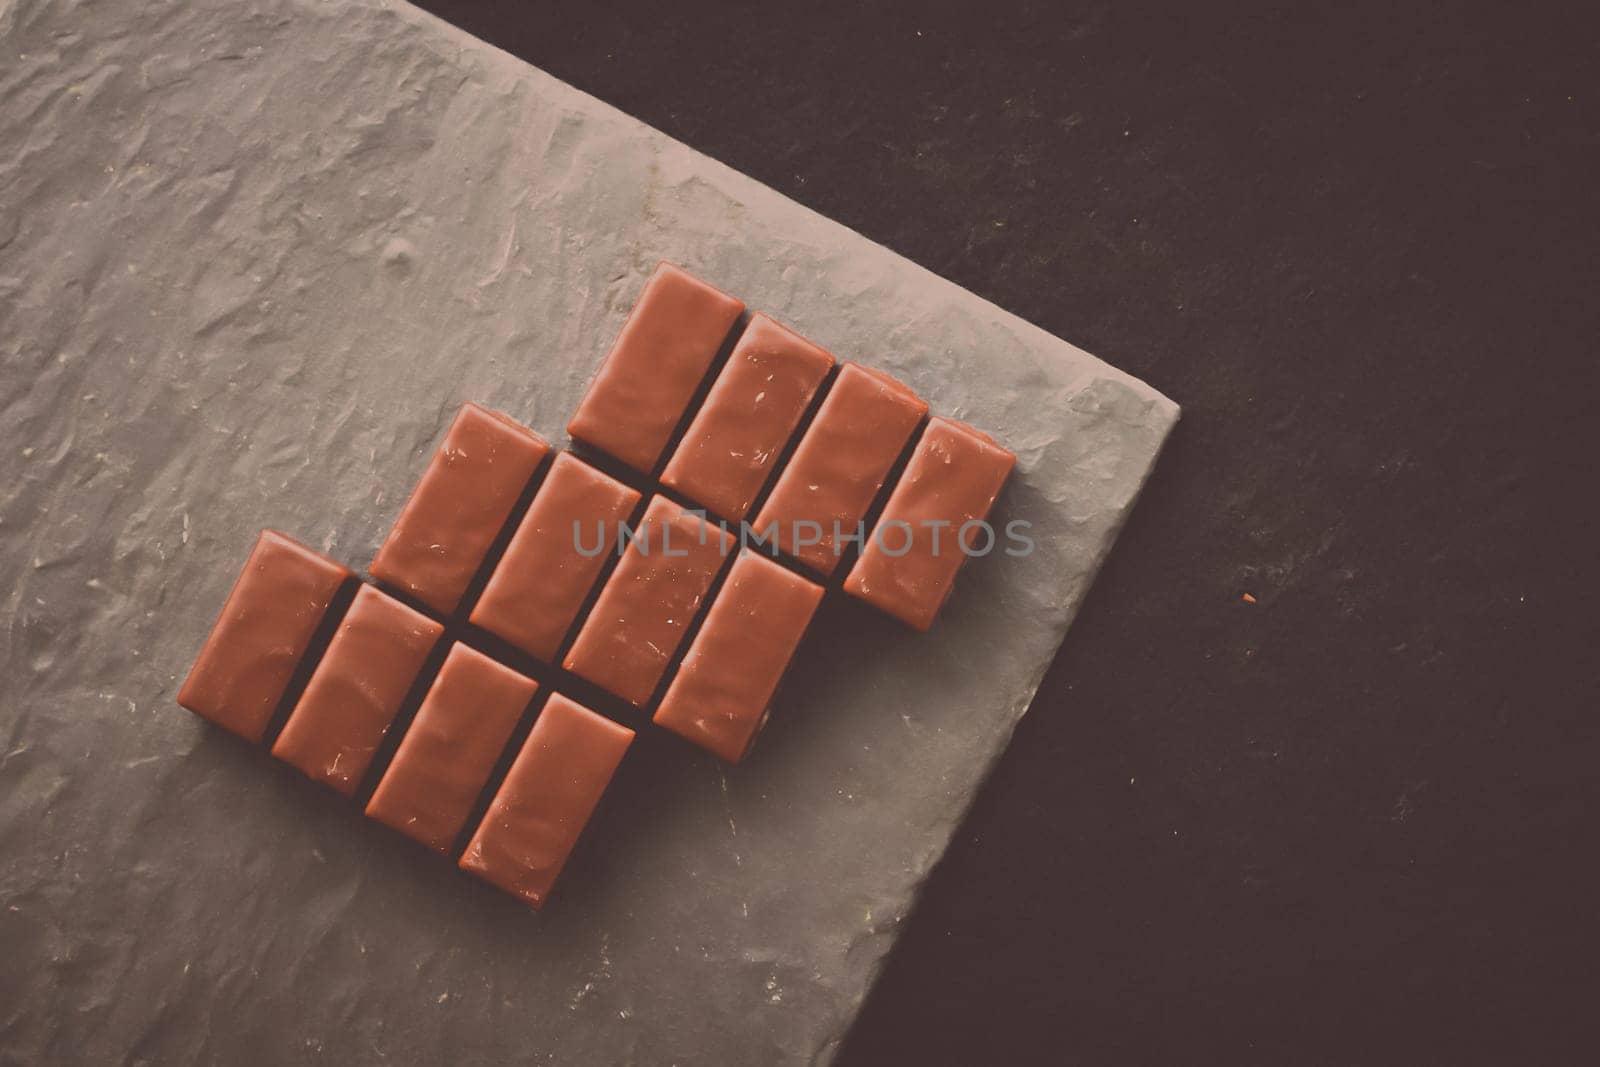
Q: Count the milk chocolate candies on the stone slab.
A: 12